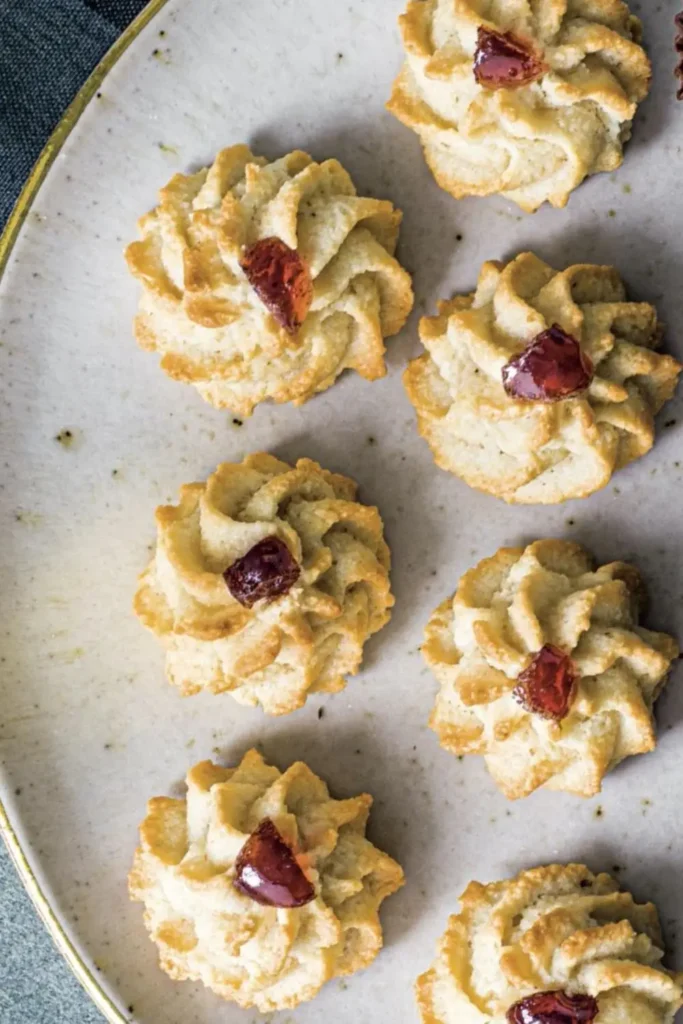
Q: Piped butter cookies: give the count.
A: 7